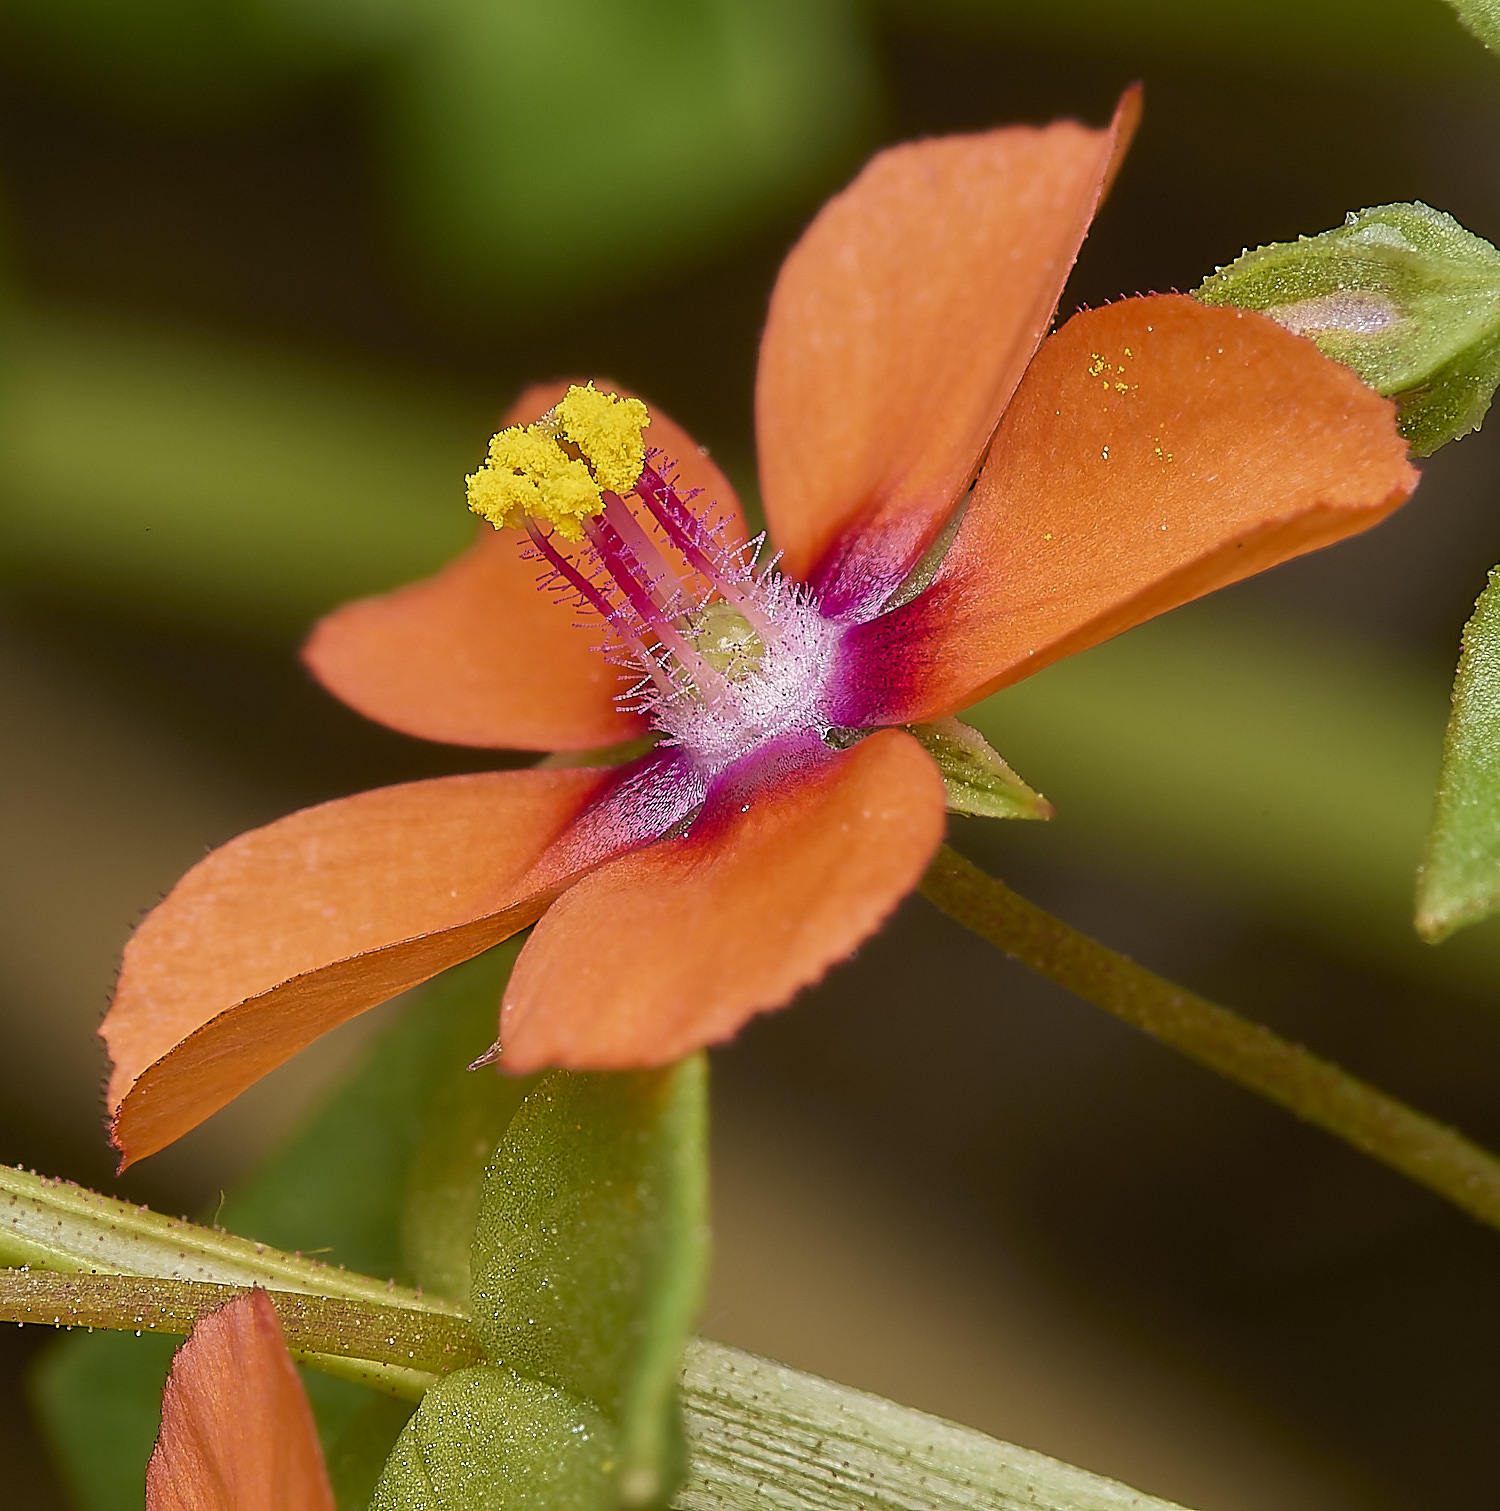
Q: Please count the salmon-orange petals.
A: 6